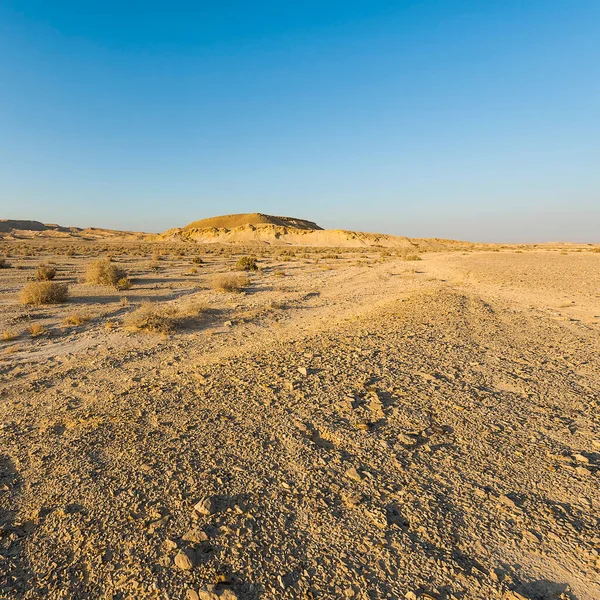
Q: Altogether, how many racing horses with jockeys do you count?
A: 0